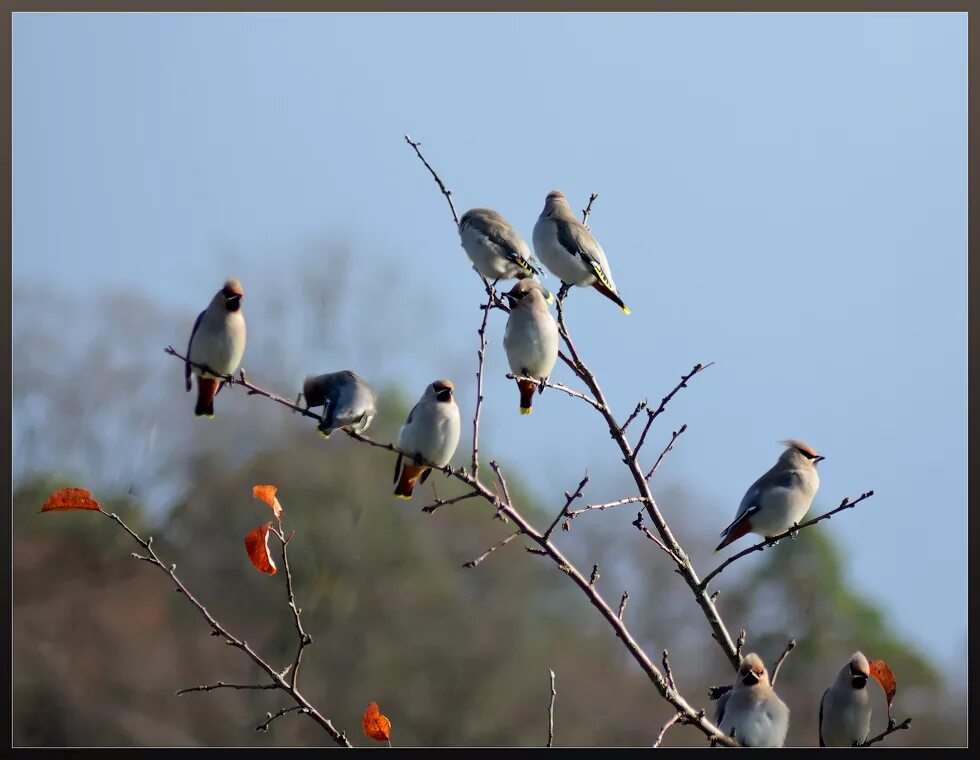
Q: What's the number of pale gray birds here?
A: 9